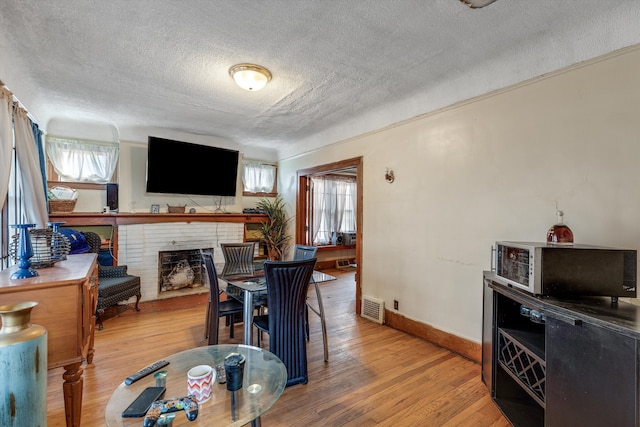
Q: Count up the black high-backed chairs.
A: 4